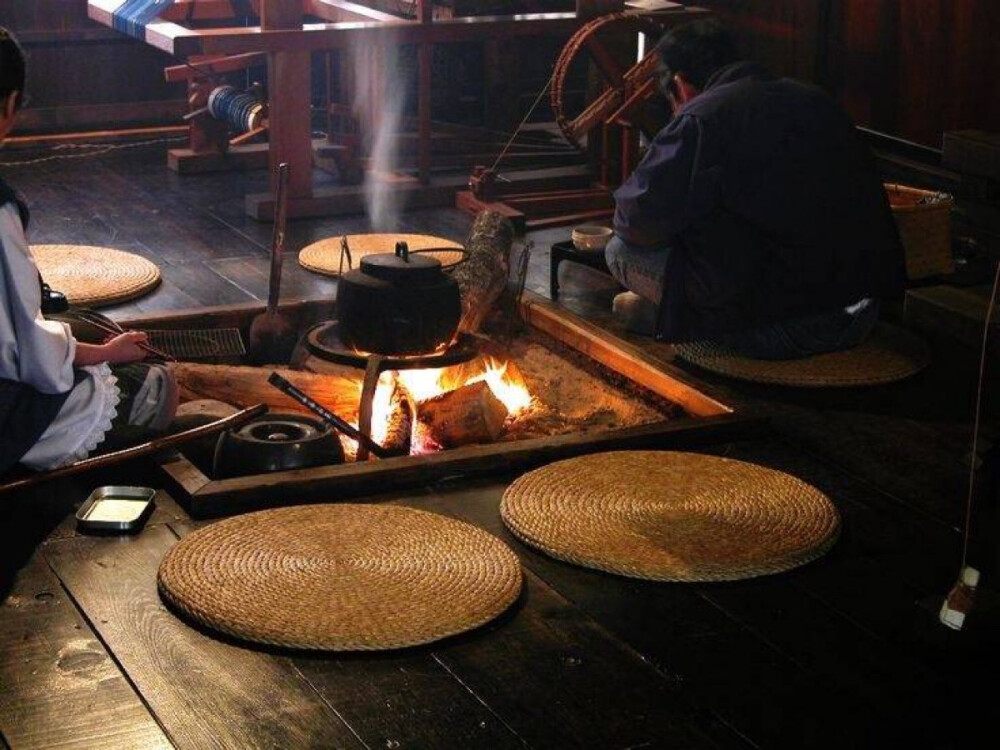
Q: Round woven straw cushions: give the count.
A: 5